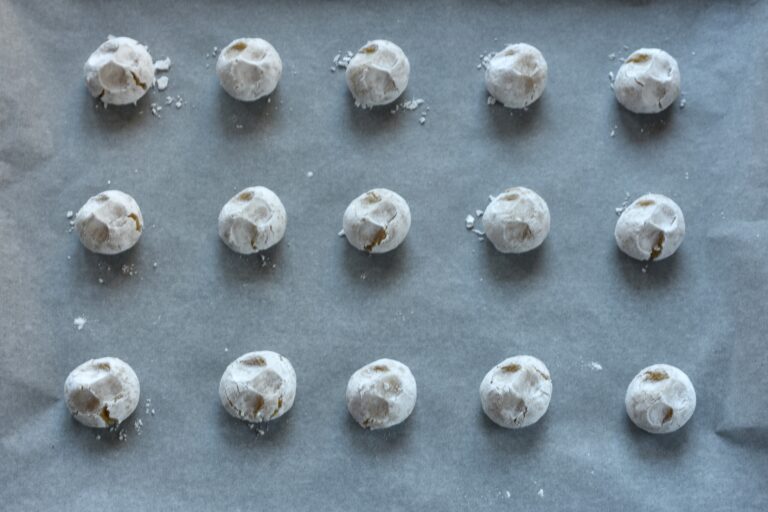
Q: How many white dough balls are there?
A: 15